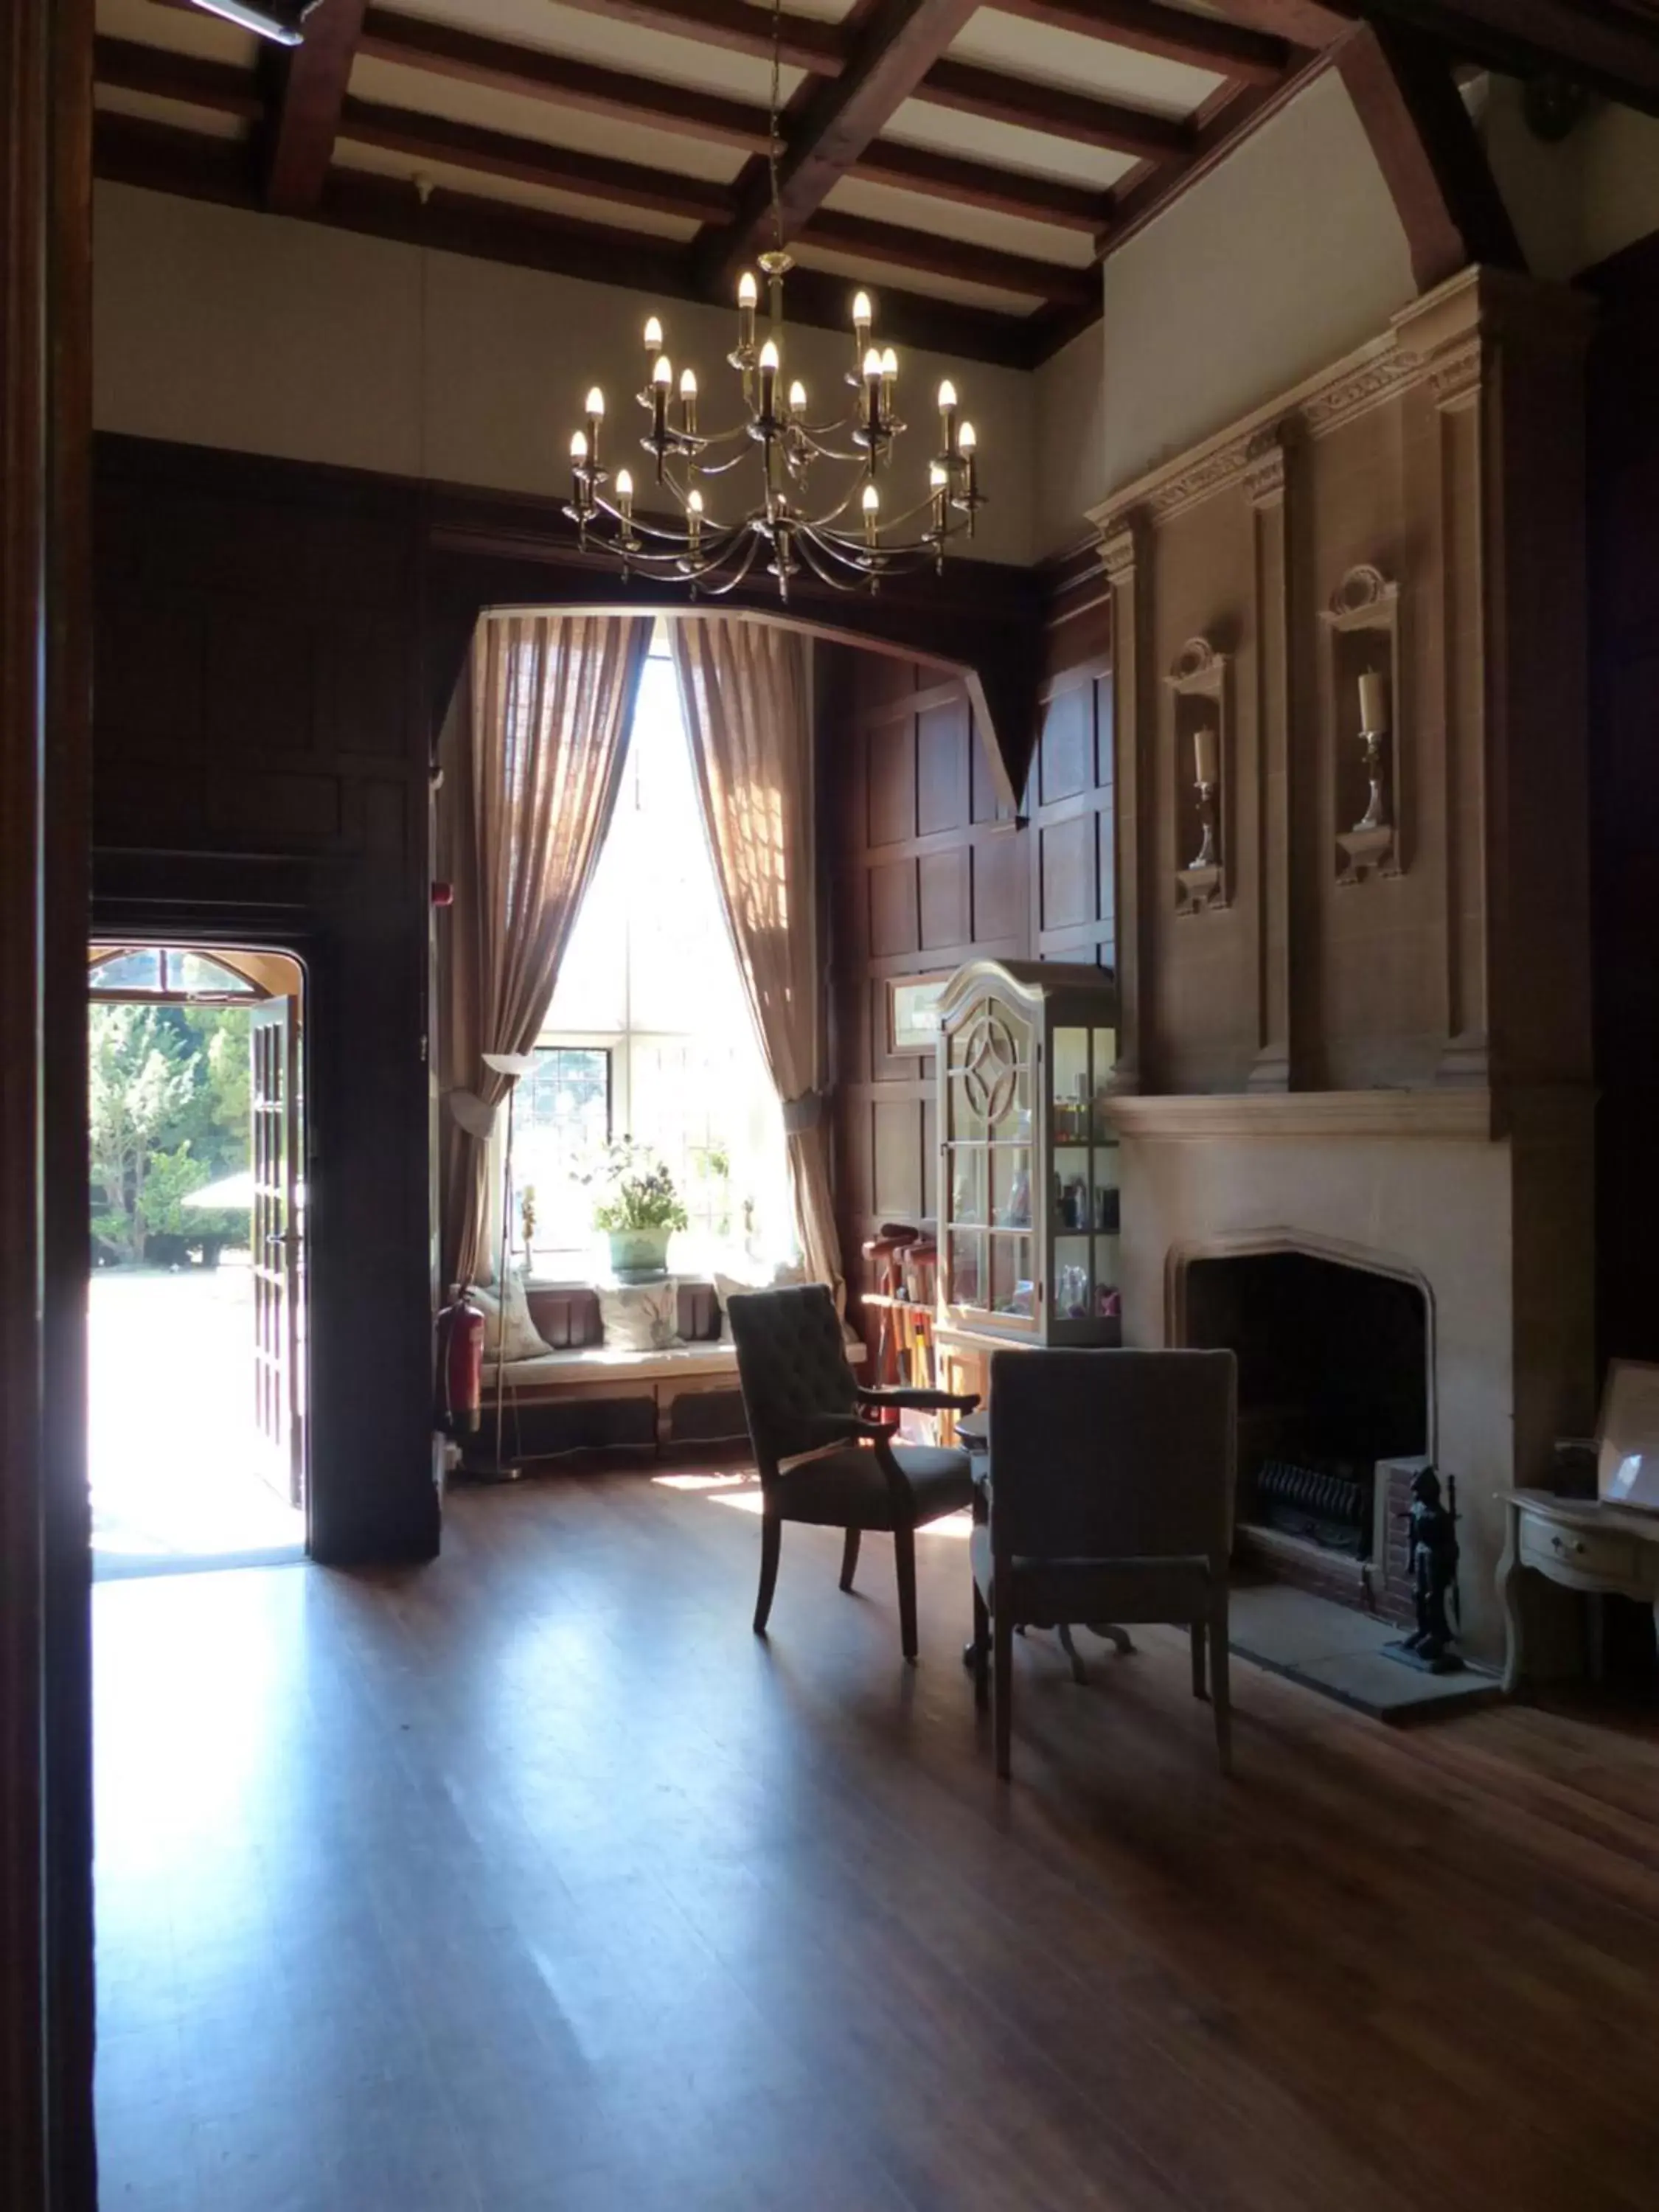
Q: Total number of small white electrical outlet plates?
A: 1